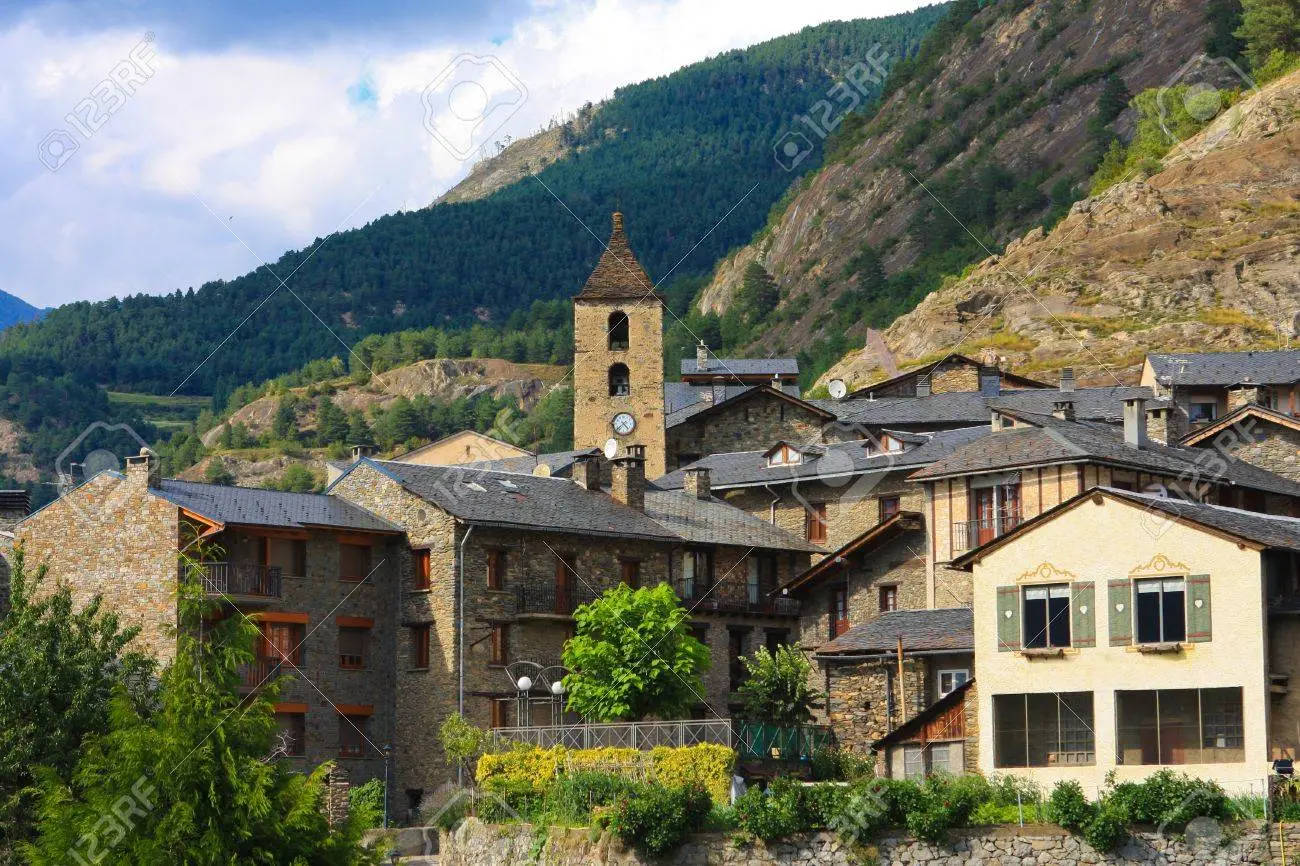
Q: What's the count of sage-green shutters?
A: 4